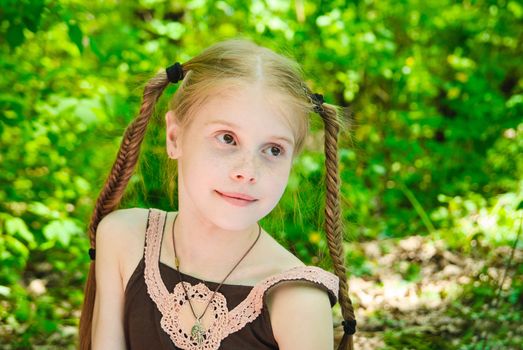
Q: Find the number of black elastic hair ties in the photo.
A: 4